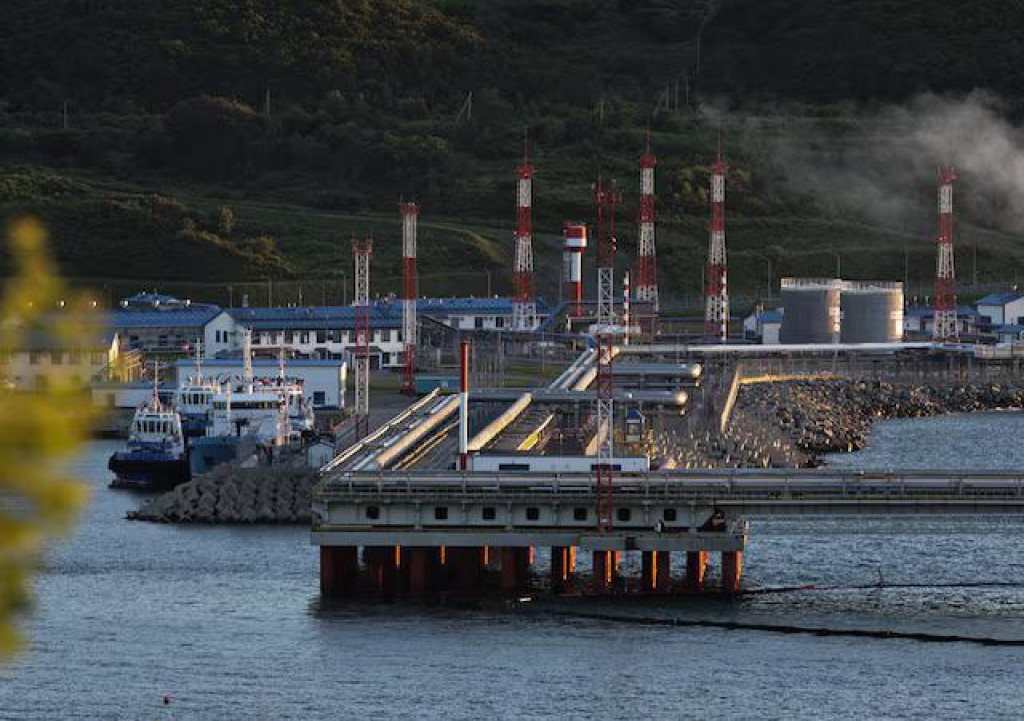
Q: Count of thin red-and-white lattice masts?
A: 7